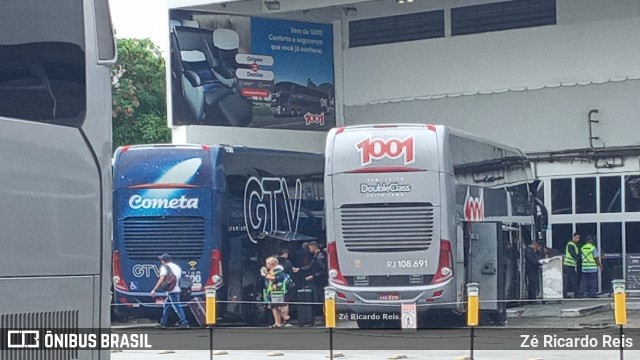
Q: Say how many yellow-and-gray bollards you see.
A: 4